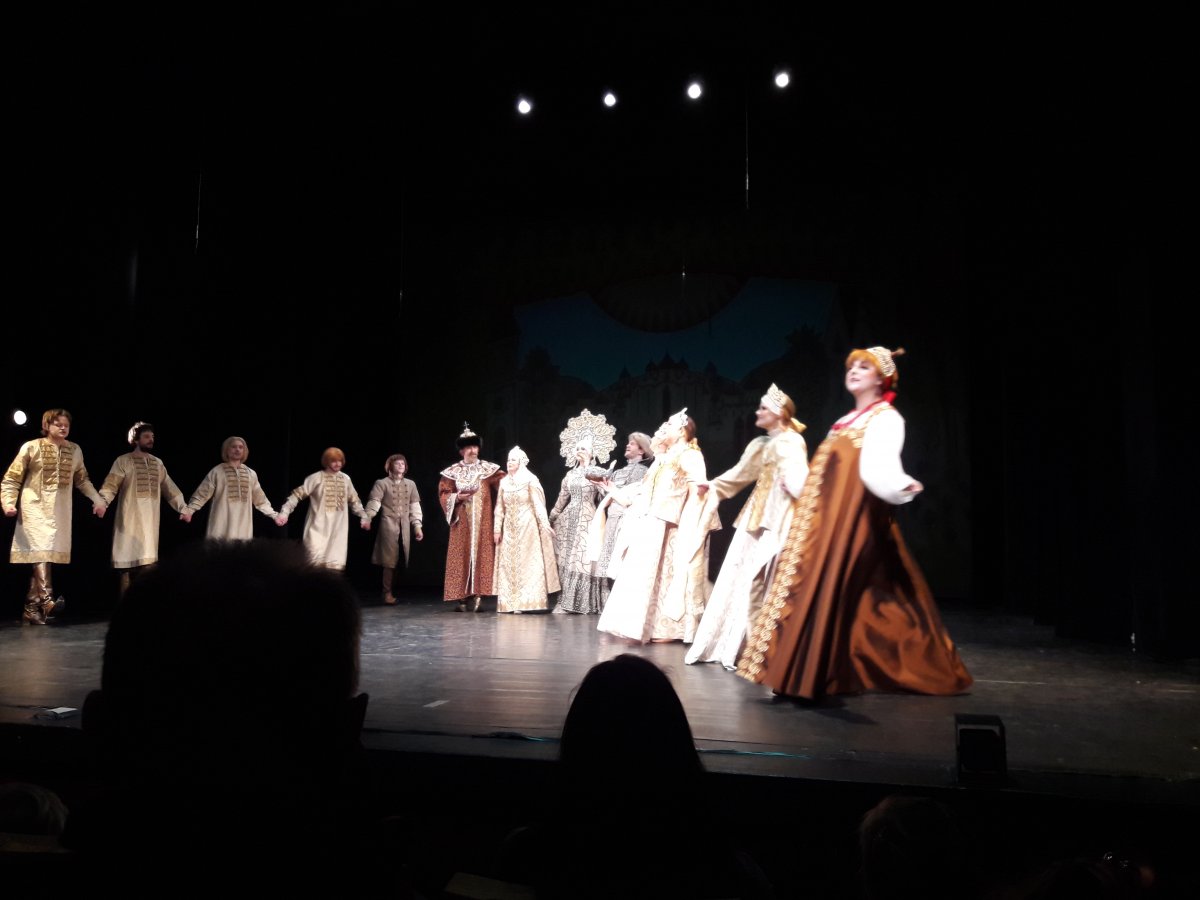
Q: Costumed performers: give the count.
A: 13